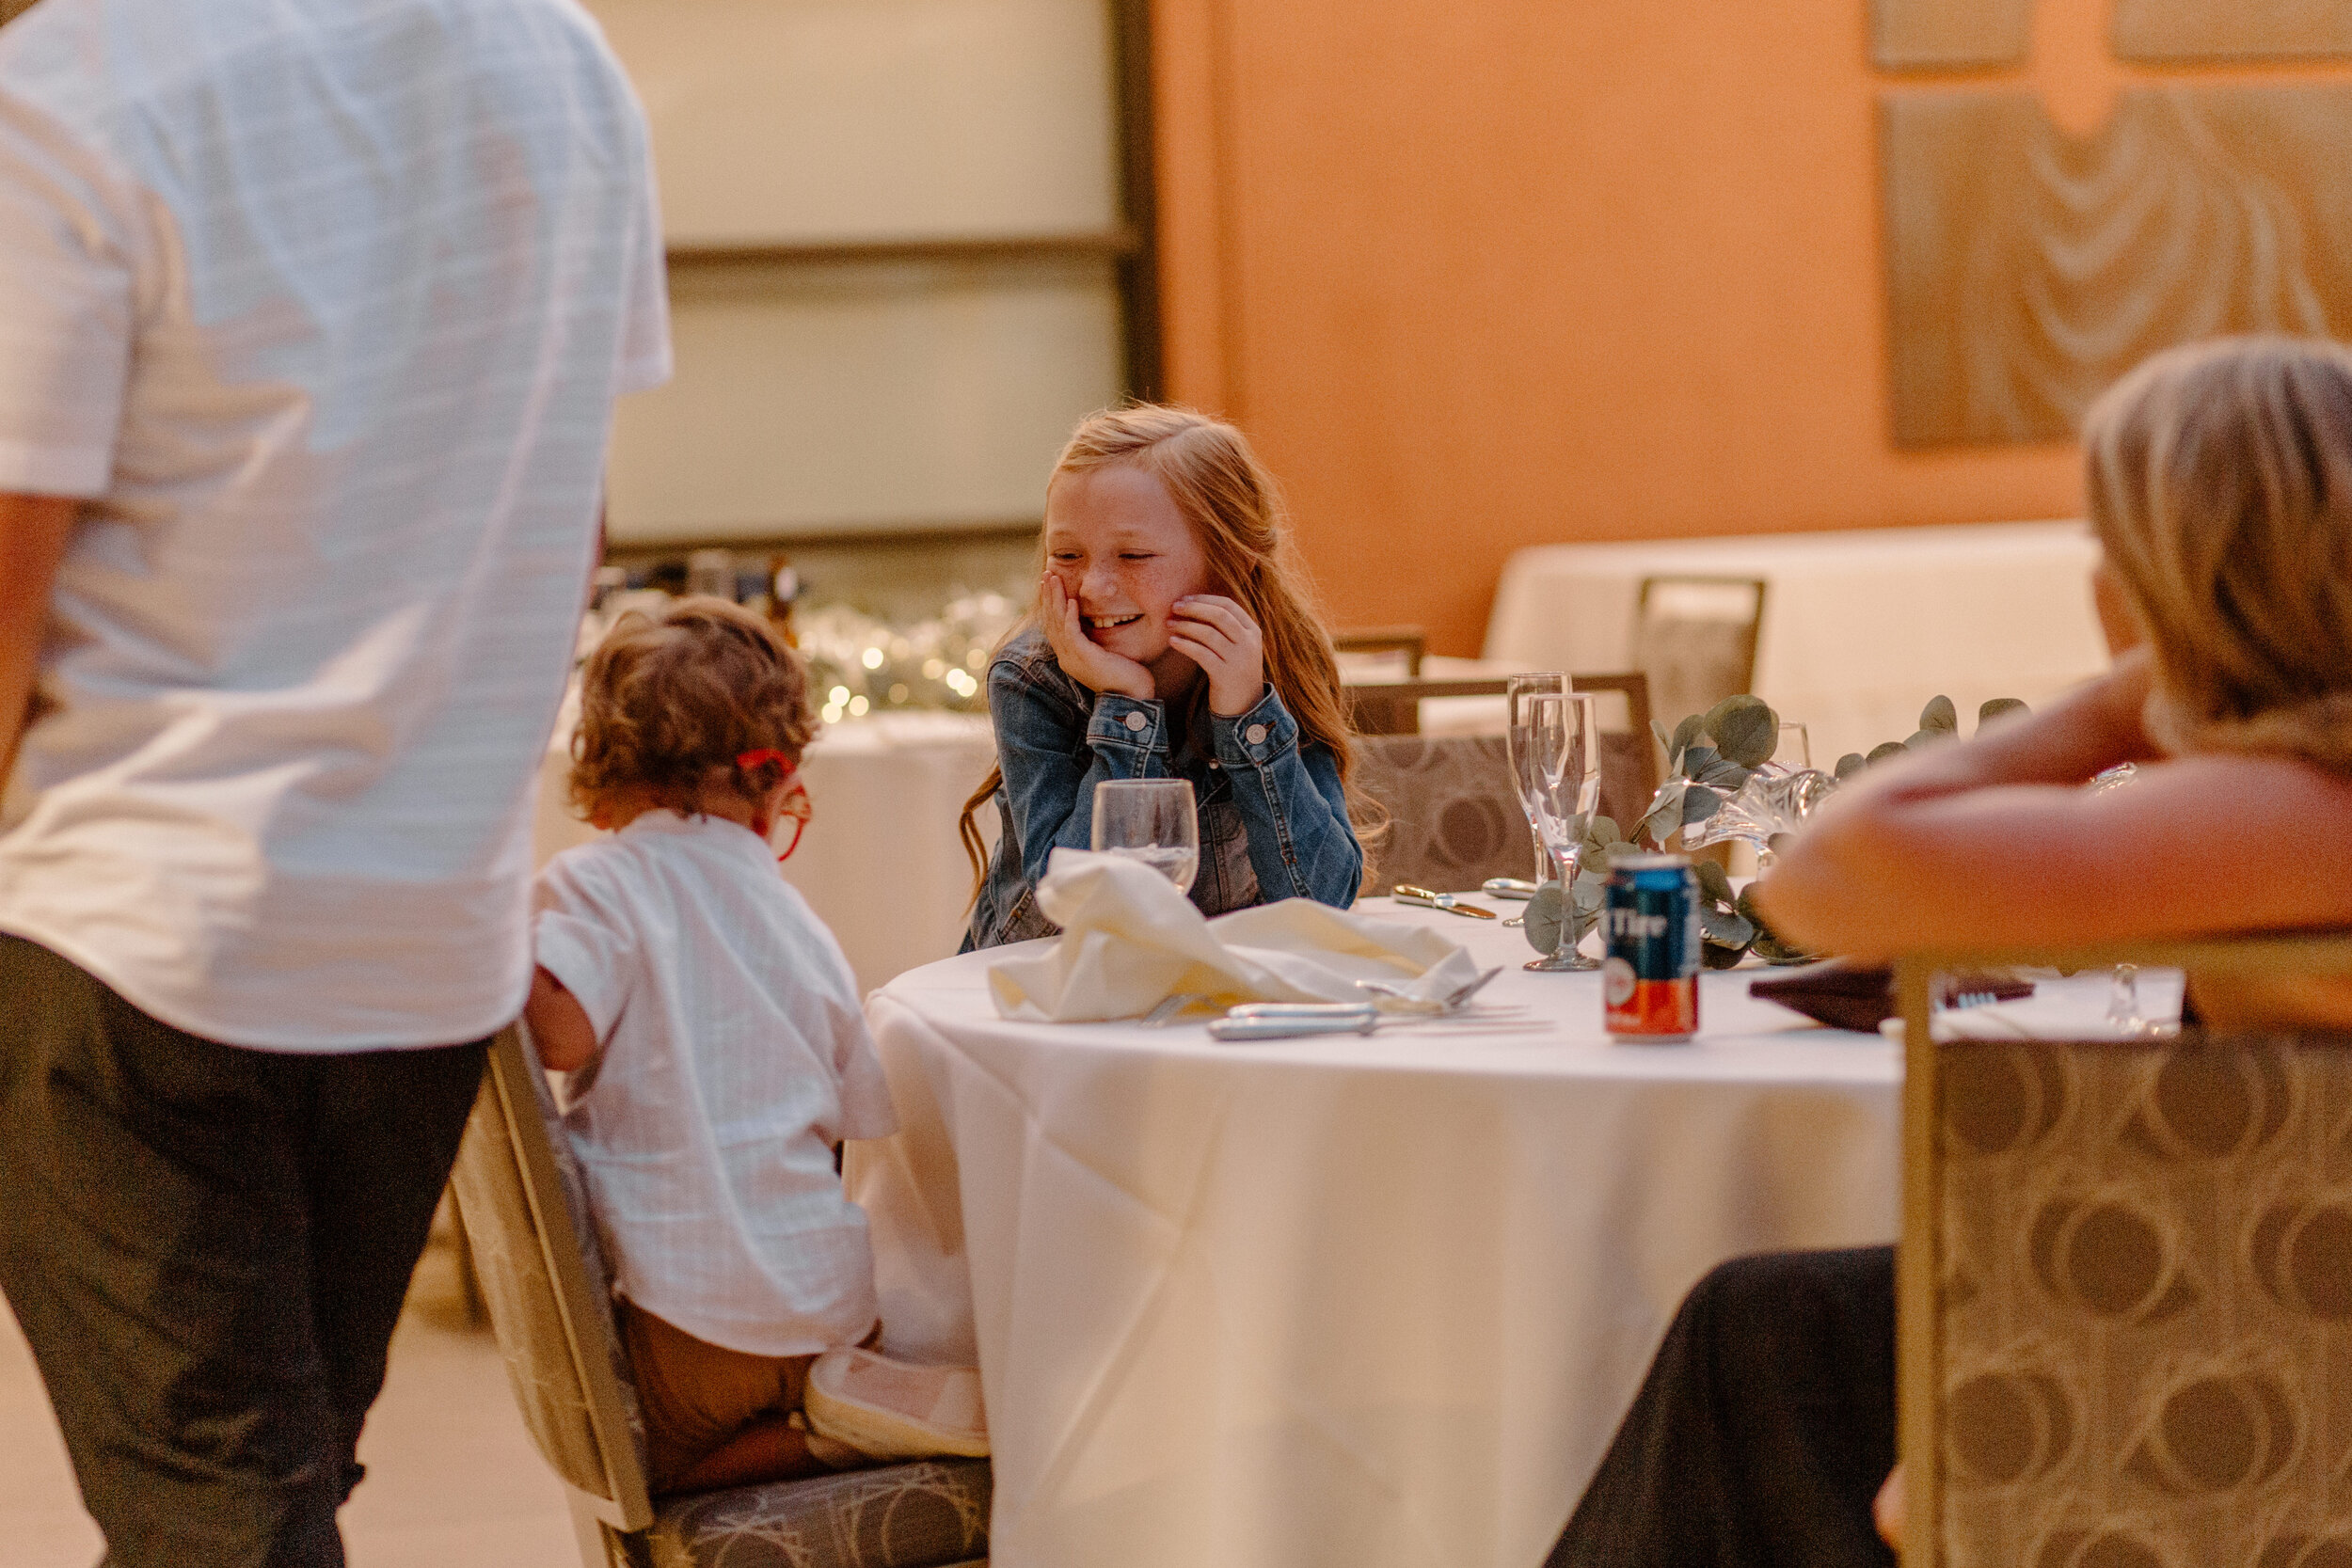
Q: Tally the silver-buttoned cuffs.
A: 2